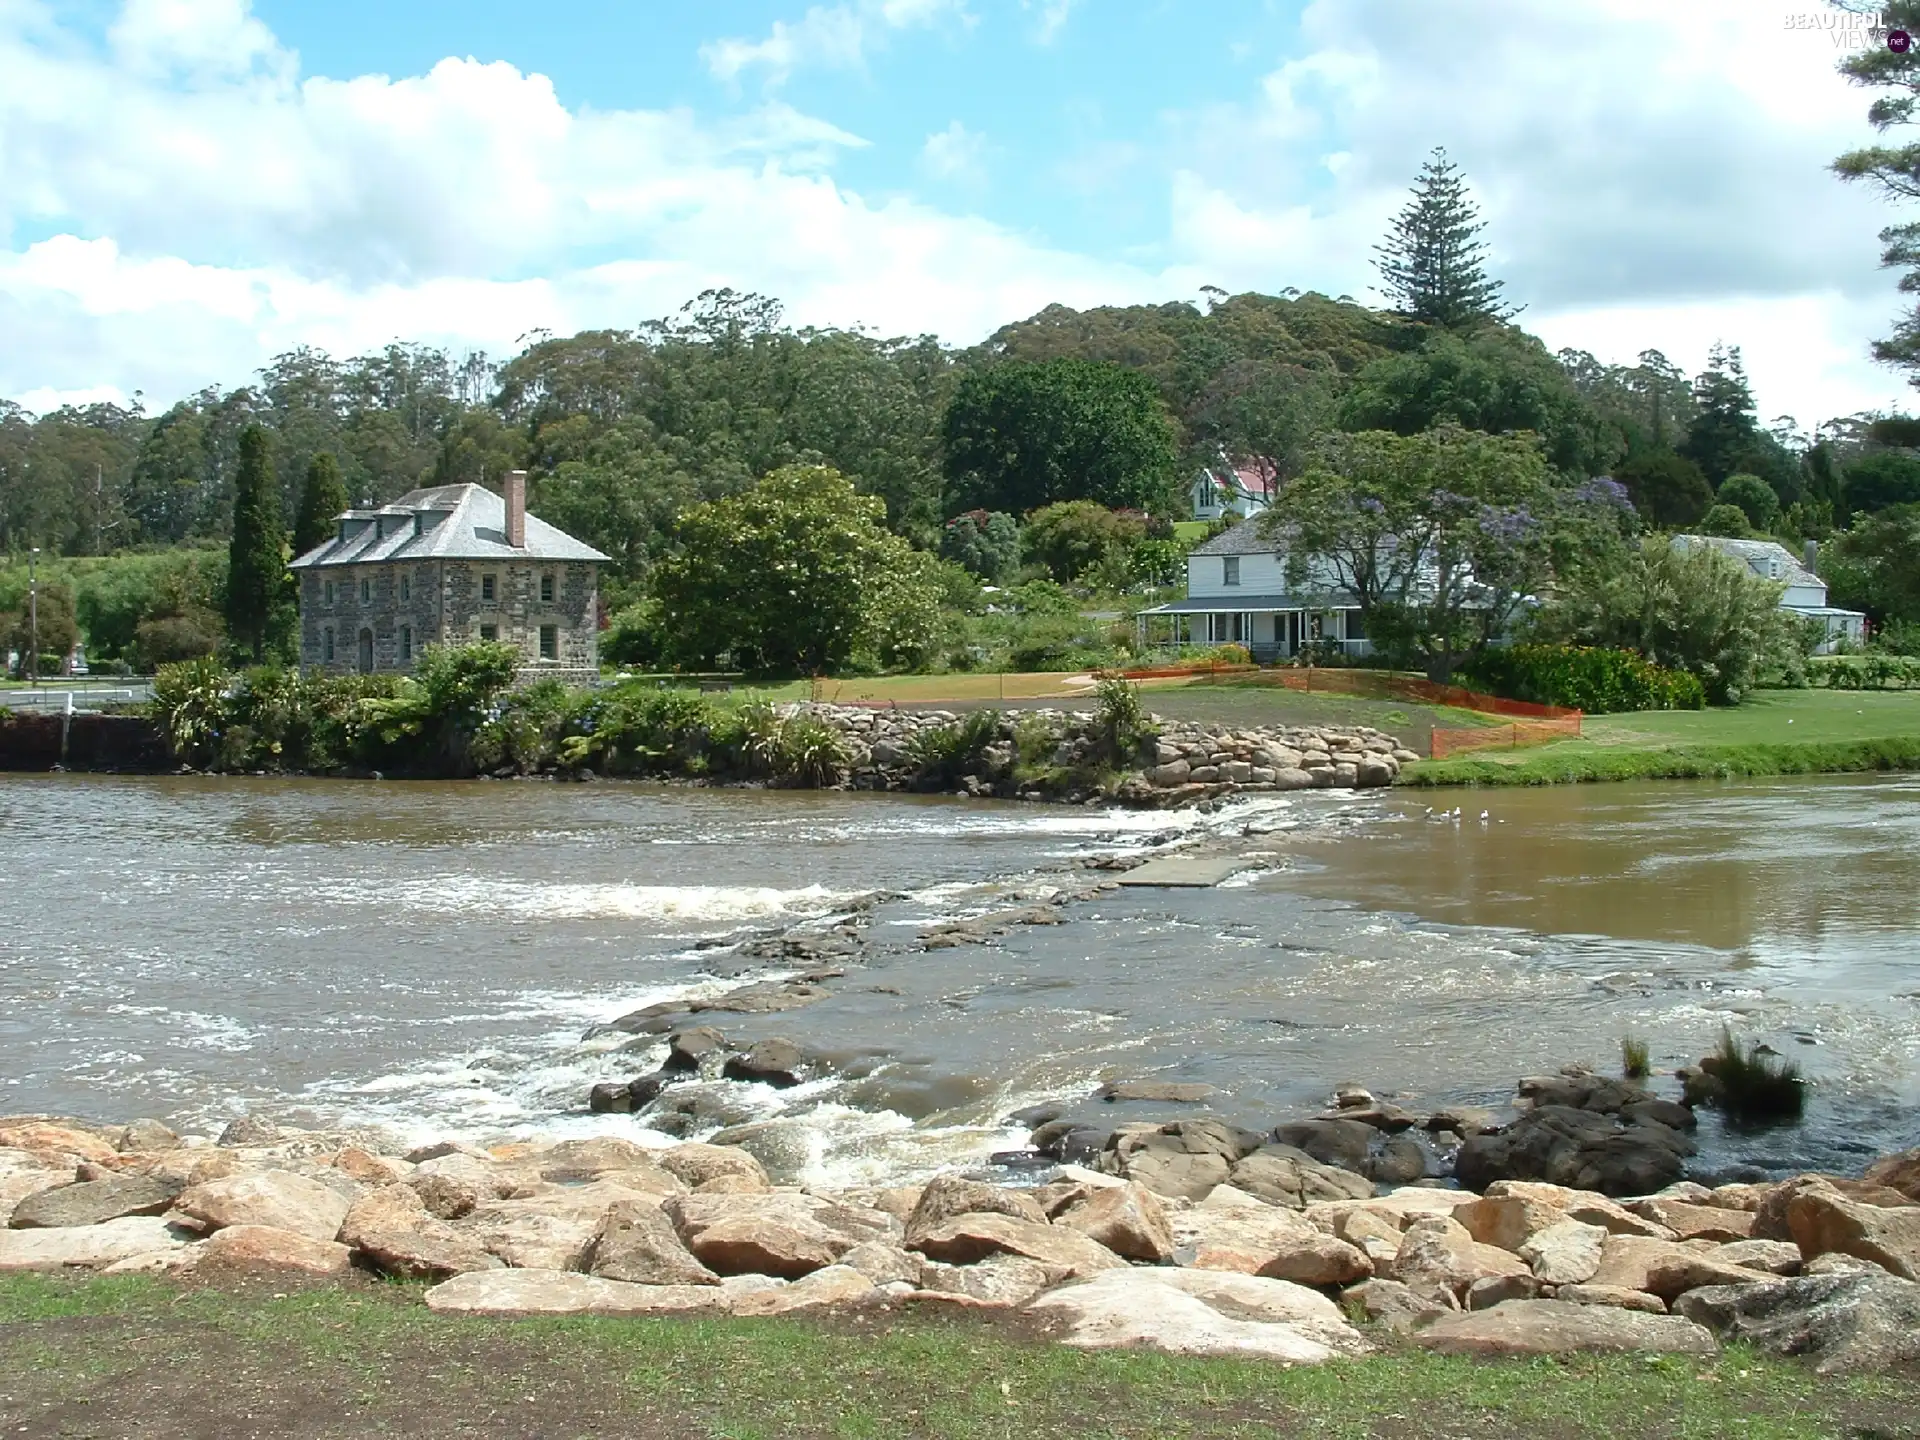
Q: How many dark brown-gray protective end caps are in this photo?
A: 0